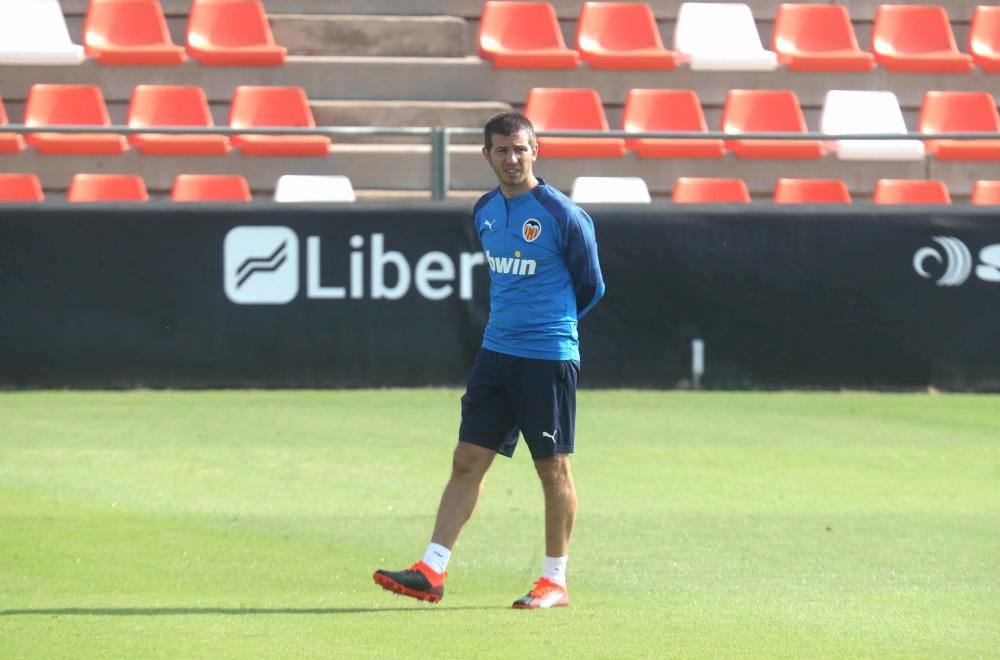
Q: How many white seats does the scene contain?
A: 5